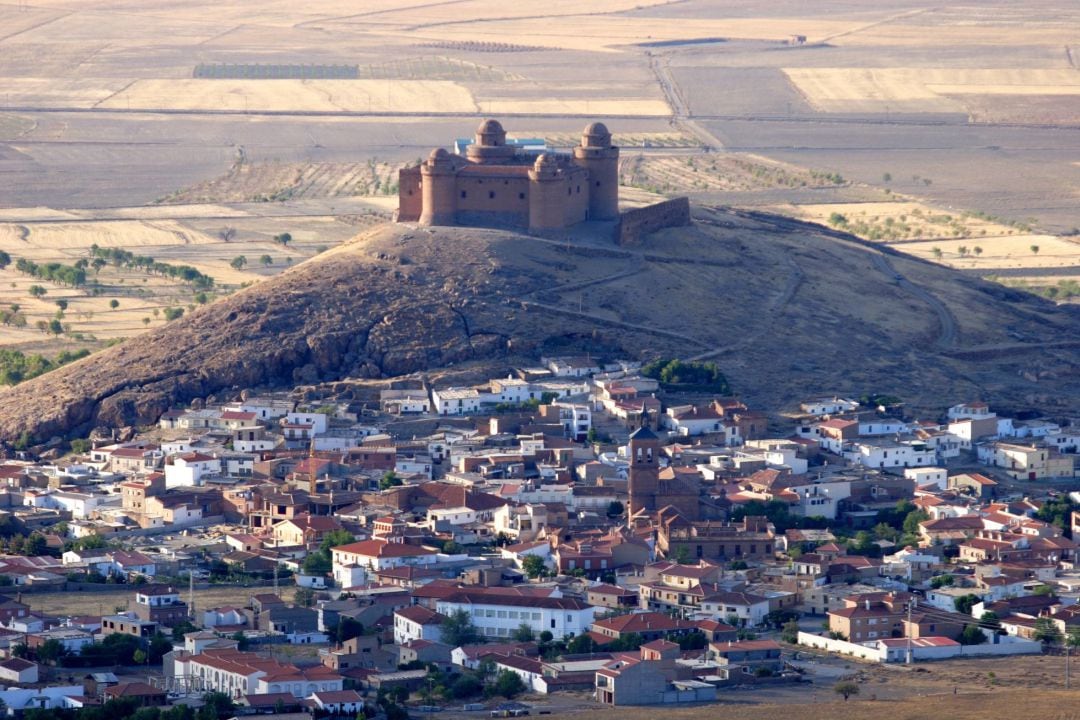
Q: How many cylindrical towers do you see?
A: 4